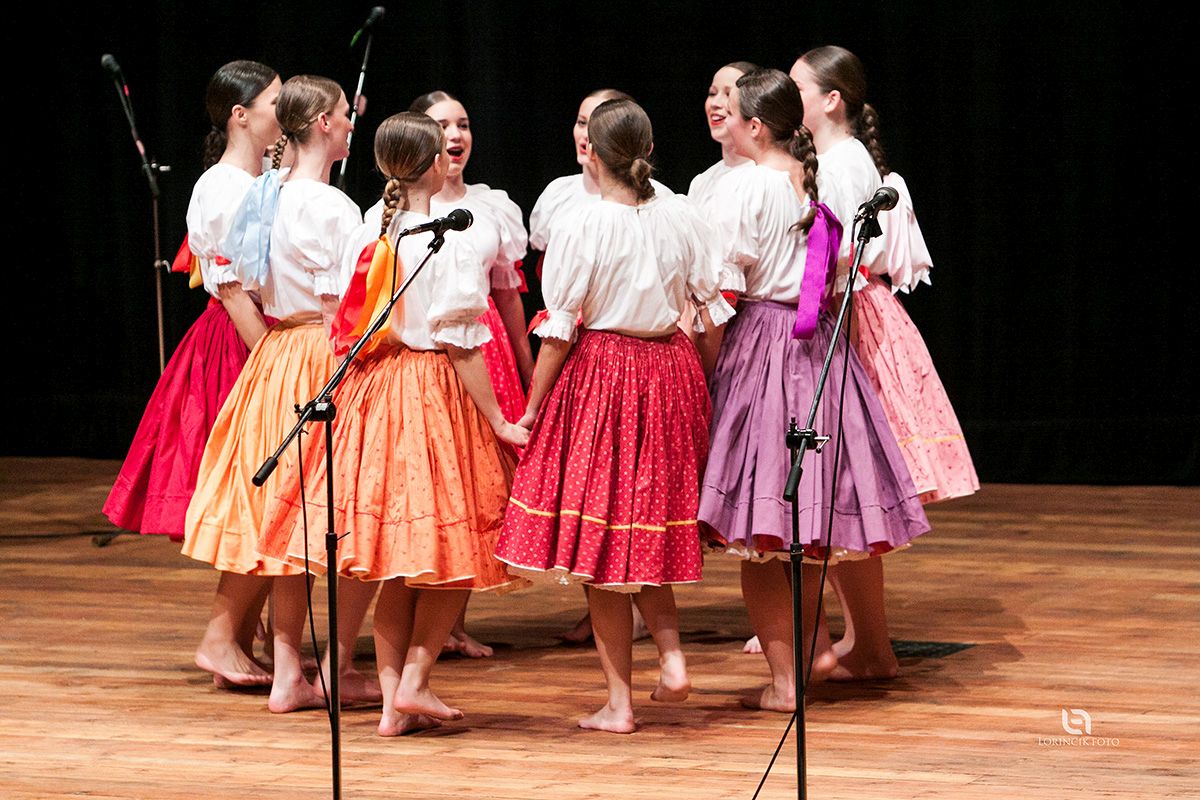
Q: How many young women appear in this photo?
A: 9